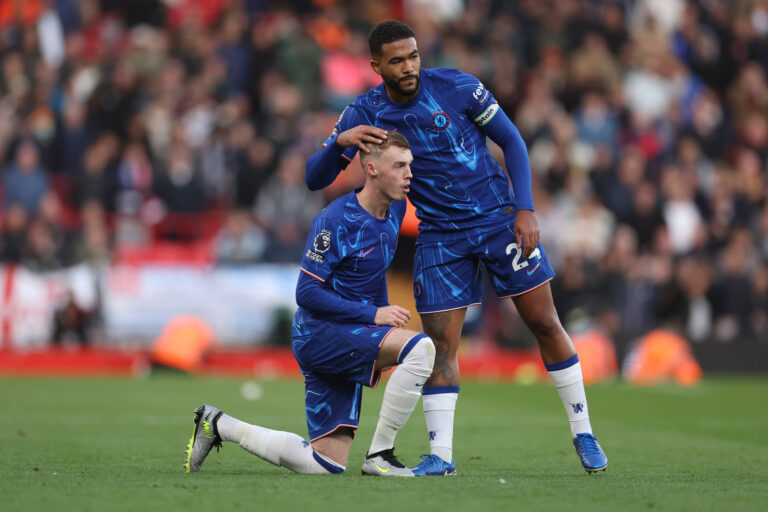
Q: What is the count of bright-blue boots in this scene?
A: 2